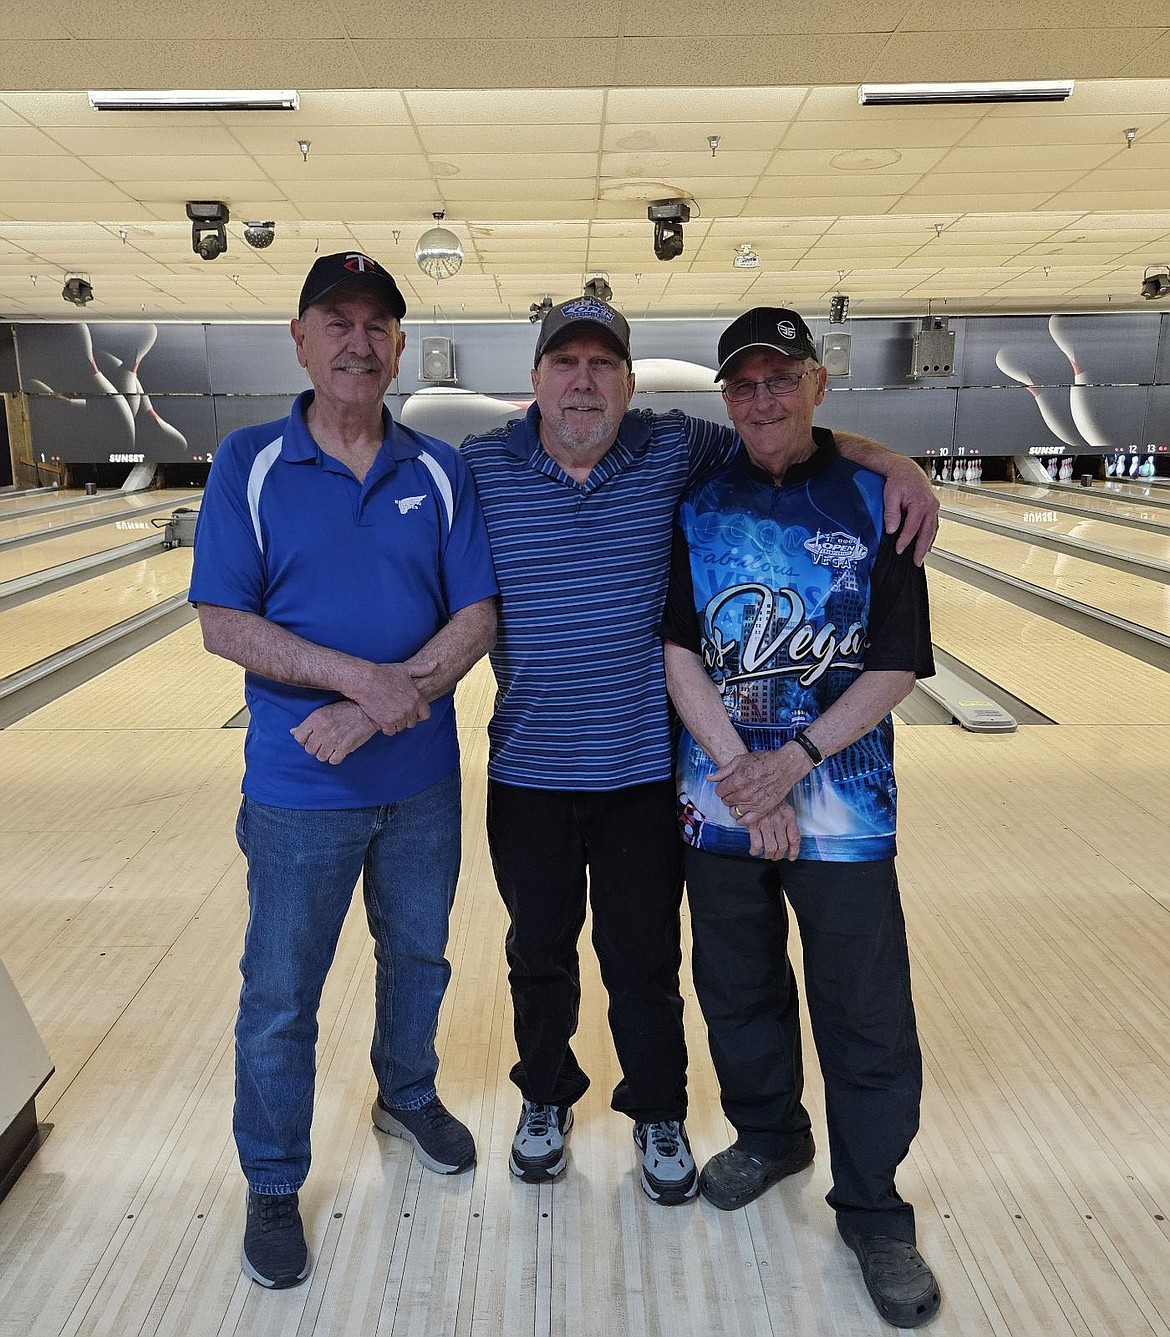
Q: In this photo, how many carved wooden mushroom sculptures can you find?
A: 0